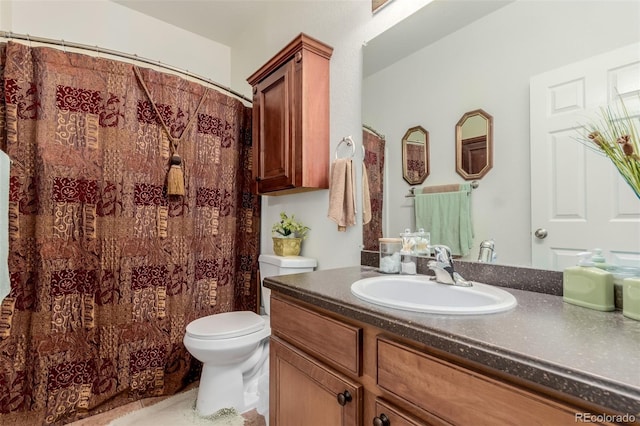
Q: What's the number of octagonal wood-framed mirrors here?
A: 2